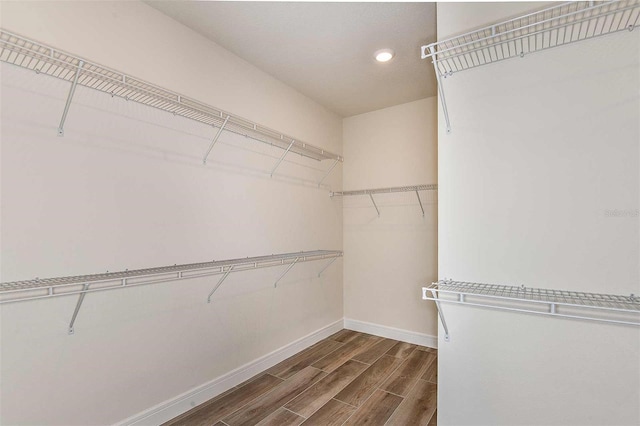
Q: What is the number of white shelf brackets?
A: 12